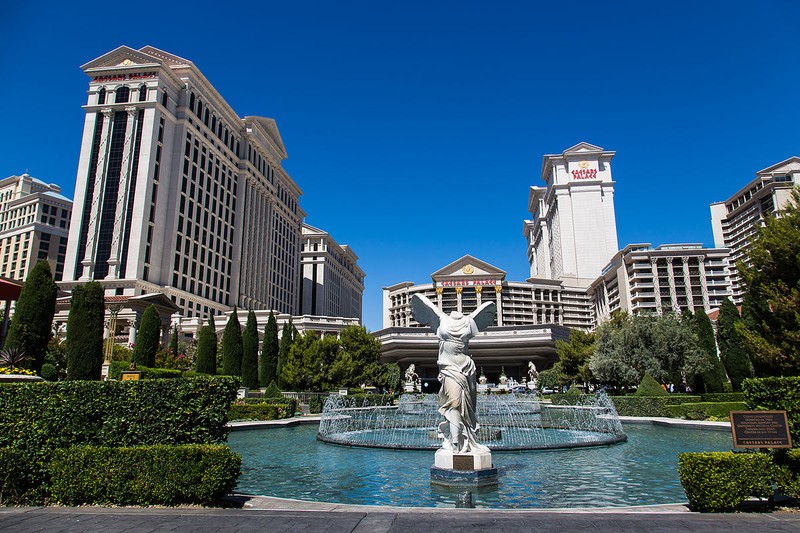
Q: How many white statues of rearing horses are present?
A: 2